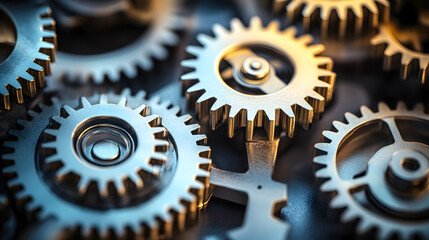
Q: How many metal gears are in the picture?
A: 8